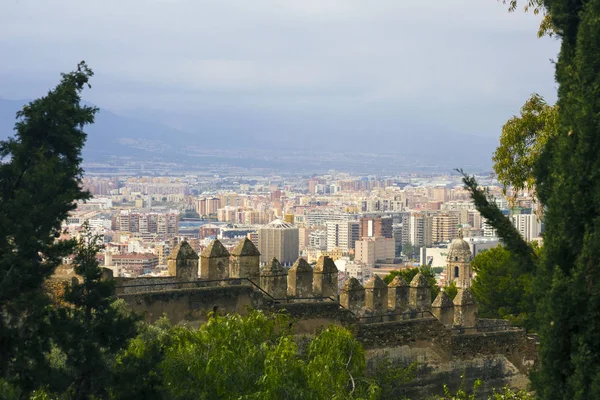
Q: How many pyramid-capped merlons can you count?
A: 12